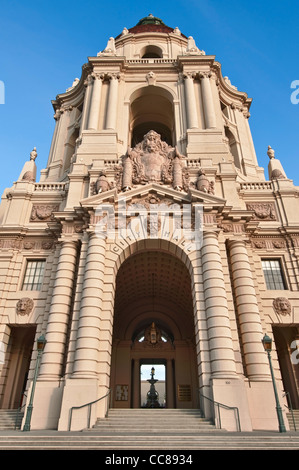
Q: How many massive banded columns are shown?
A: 4